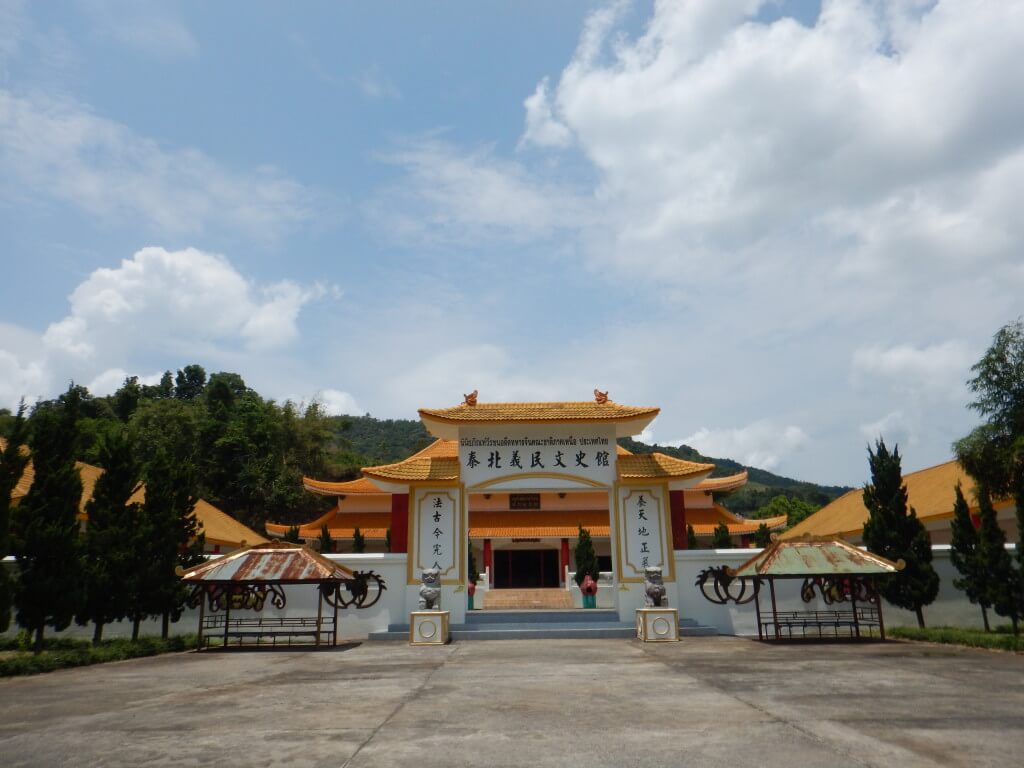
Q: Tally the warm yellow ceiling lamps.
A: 0